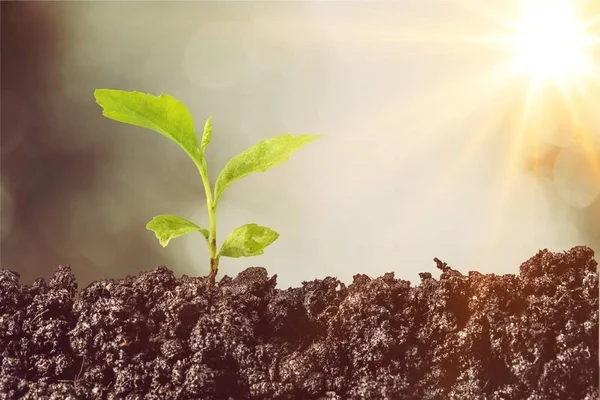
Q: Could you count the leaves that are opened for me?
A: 4